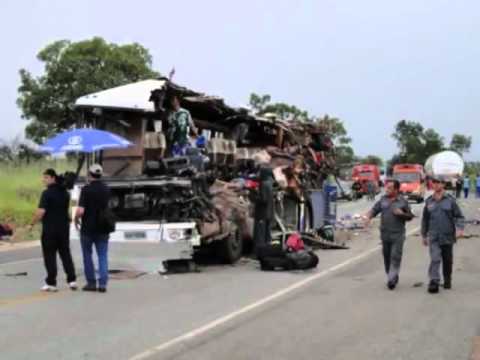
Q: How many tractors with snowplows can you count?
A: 0